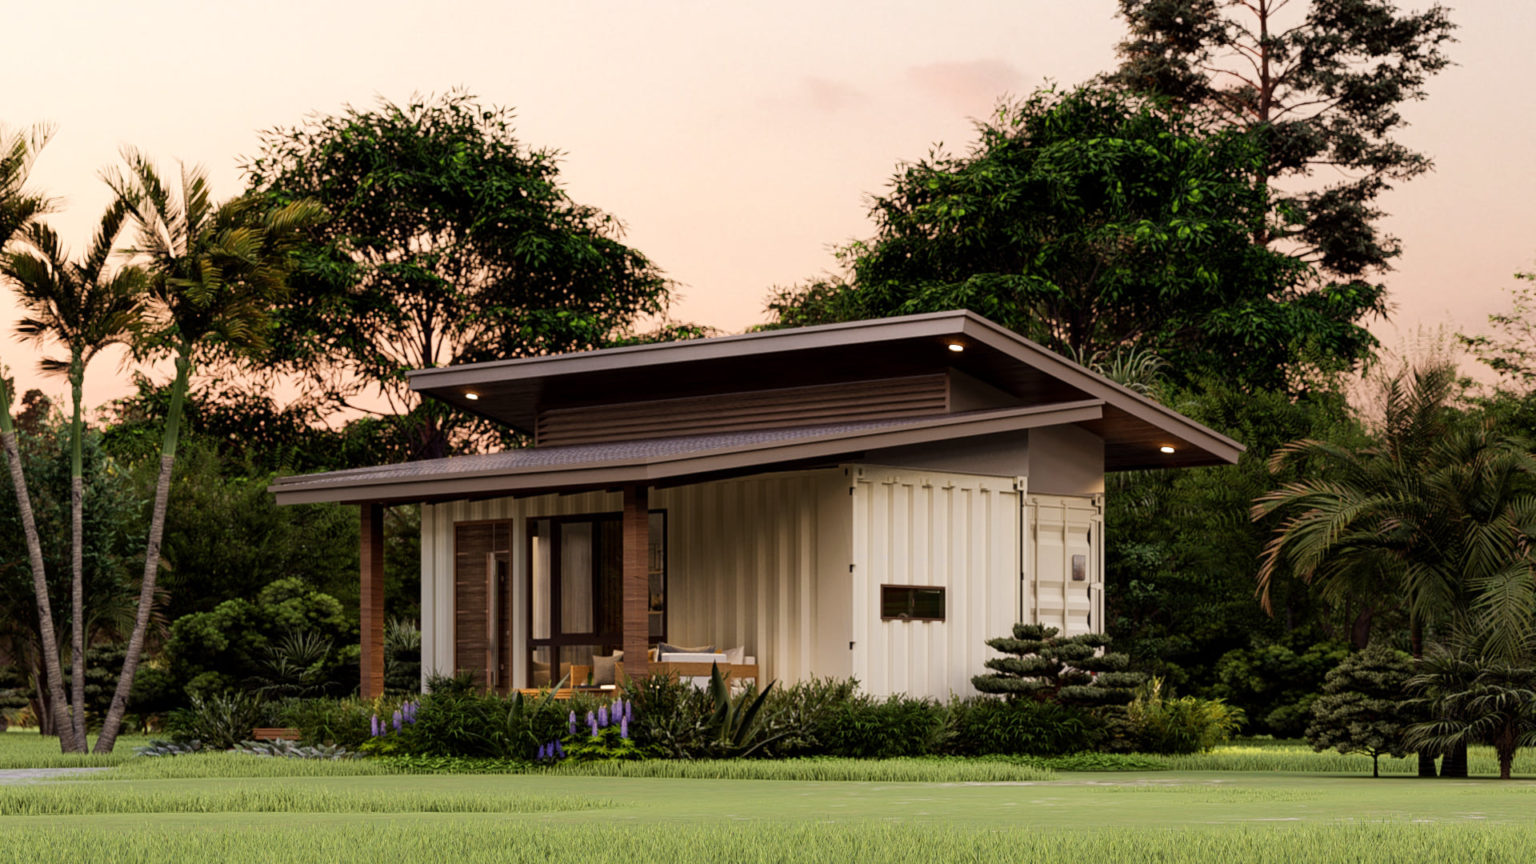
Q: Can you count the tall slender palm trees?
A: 3